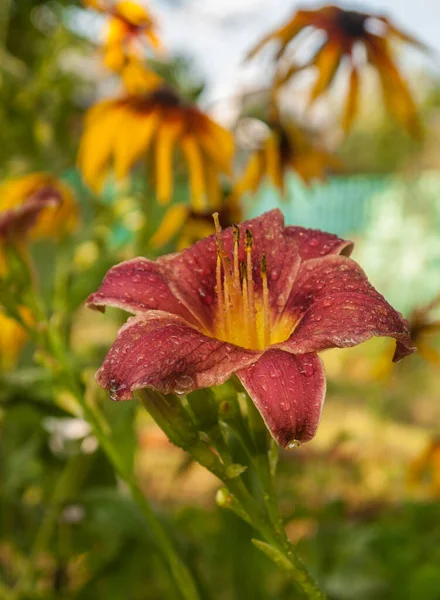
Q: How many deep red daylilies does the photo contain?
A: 1